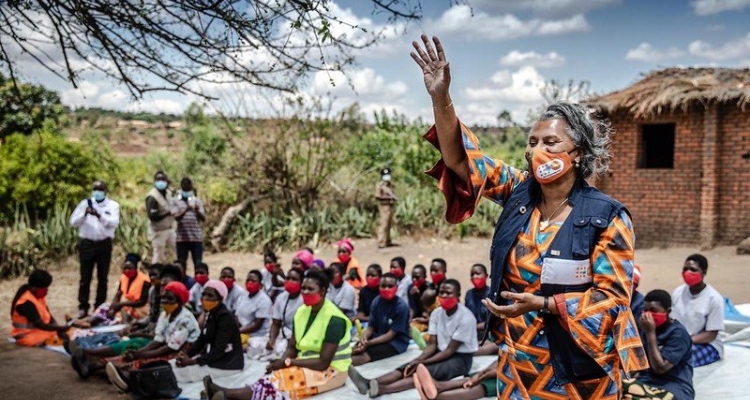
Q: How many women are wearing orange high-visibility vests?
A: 3